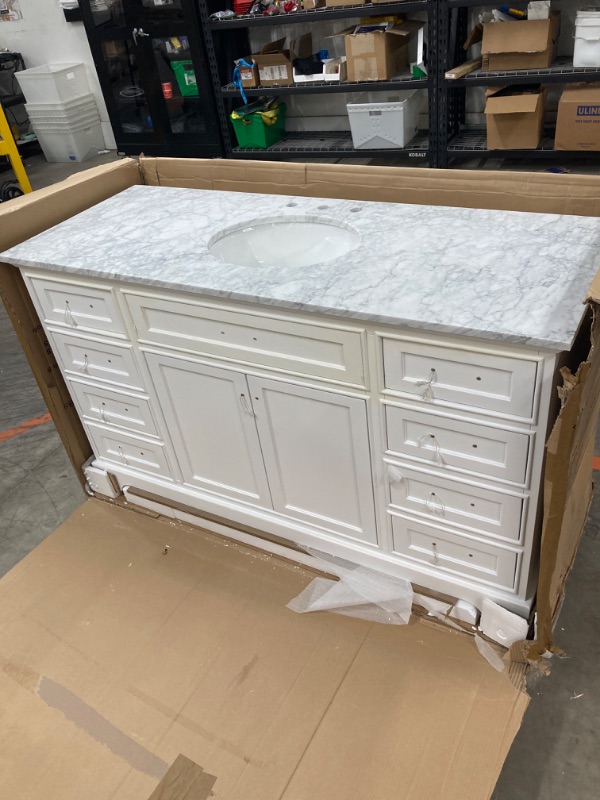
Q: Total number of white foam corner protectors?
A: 2